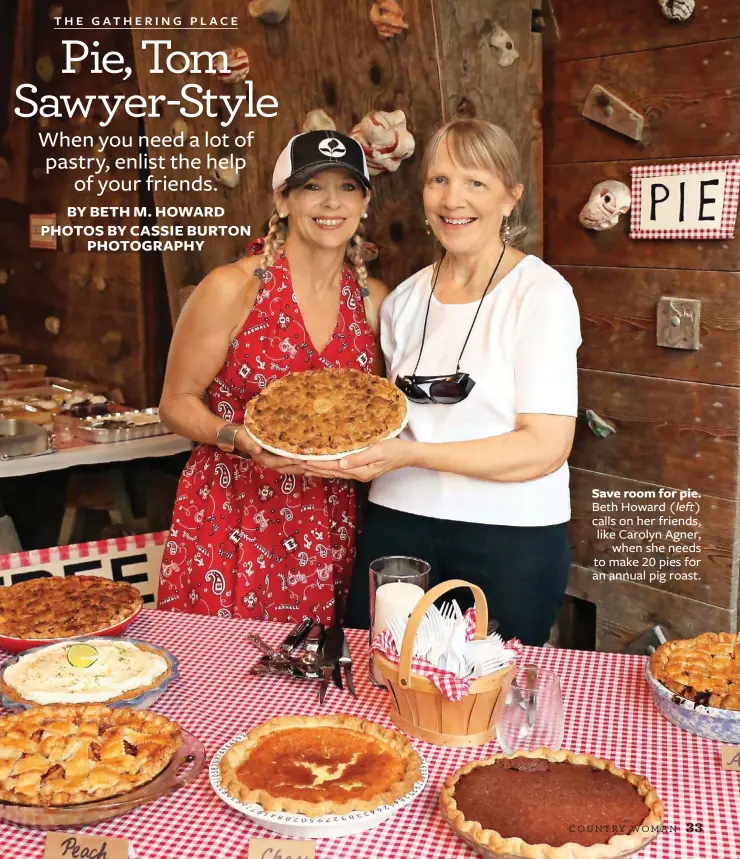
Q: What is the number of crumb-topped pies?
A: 2